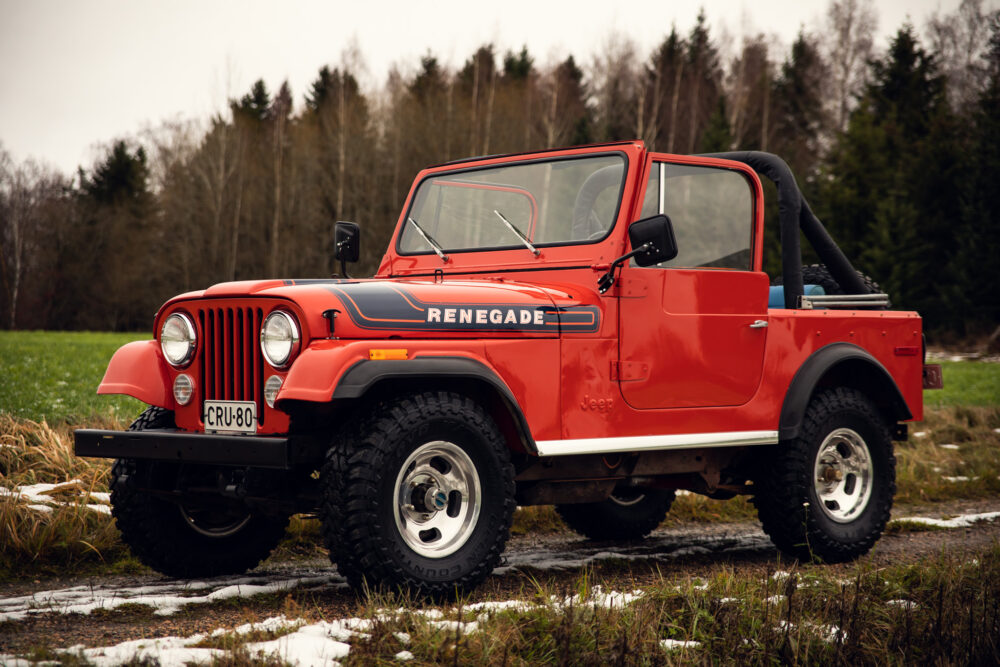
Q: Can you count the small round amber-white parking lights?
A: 2